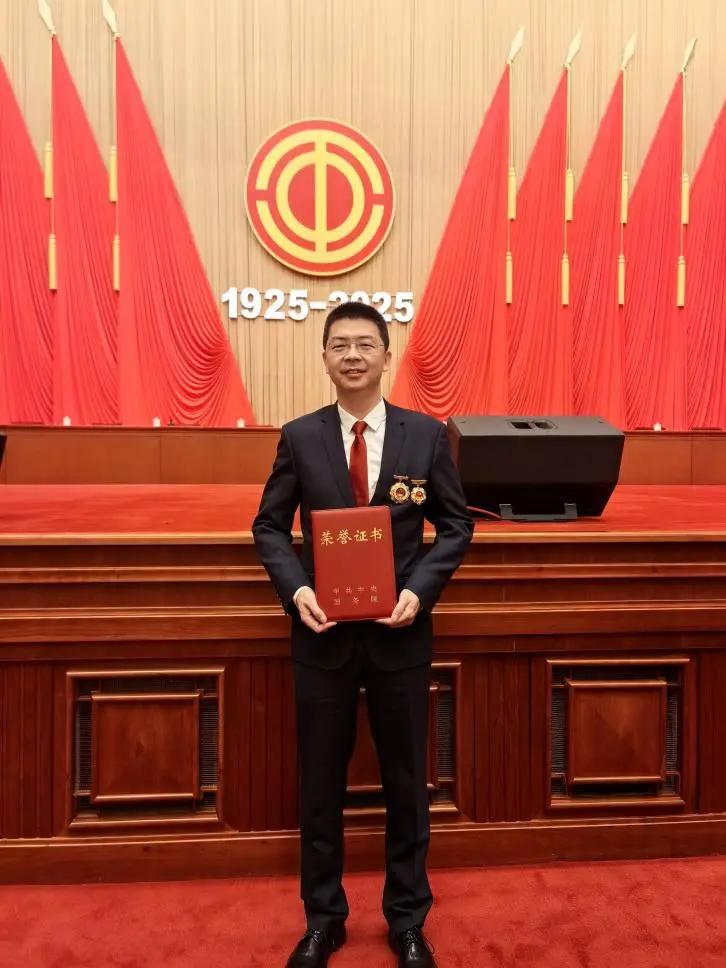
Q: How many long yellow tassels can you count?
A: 12